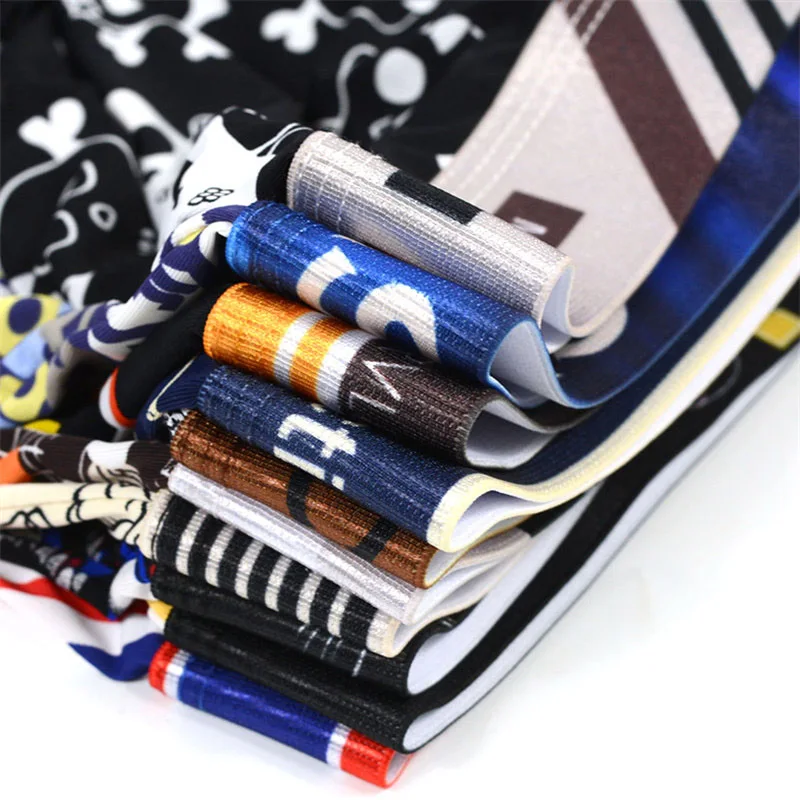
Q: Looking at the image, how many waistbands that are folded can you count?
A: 10